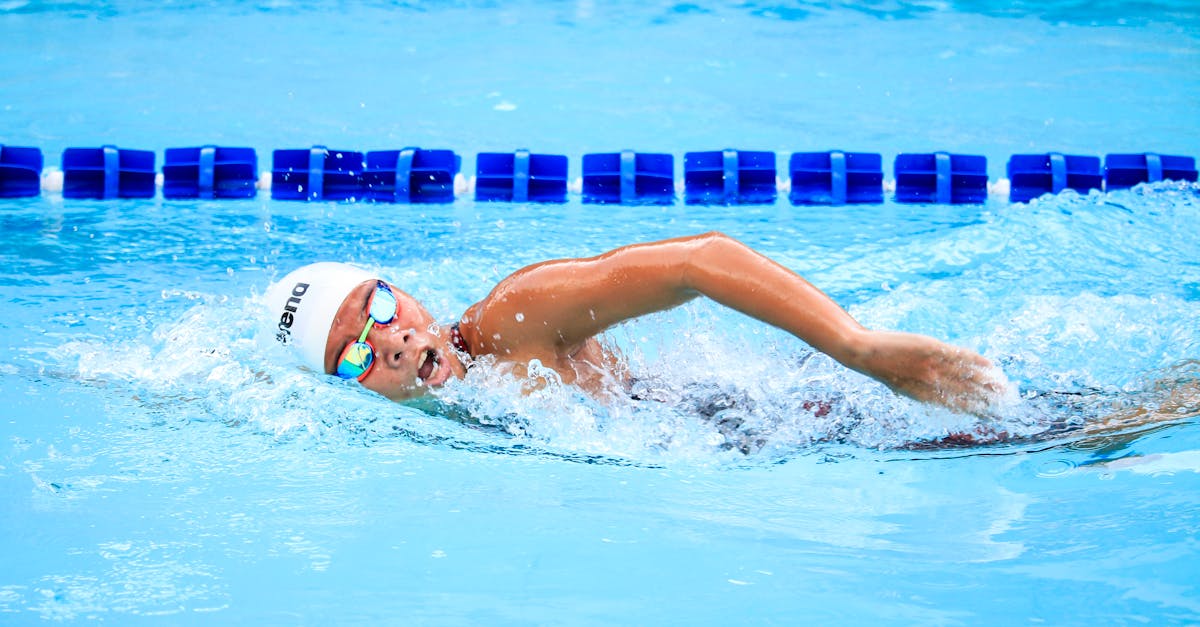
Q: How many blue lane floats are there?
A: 12